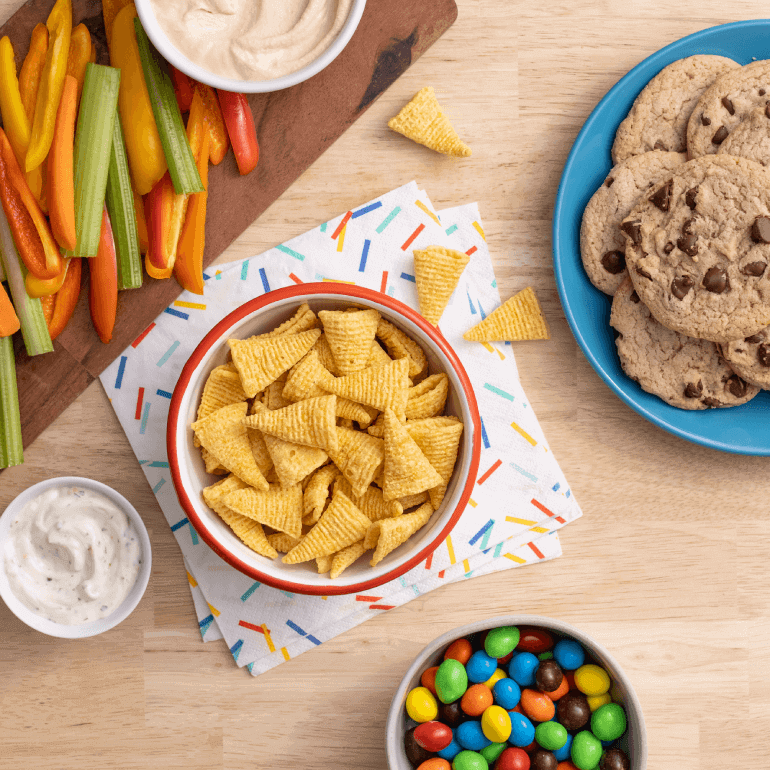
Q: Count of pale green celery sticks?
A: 5